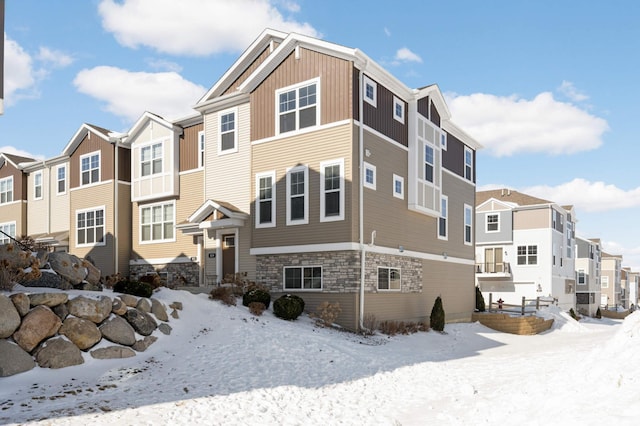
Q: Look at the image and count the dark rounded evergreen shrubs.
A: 3